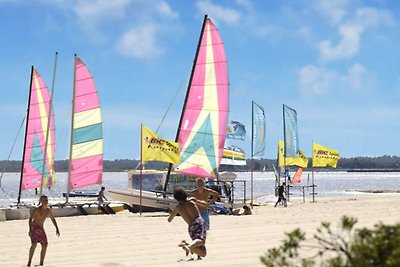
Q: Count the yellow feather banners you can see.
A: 3